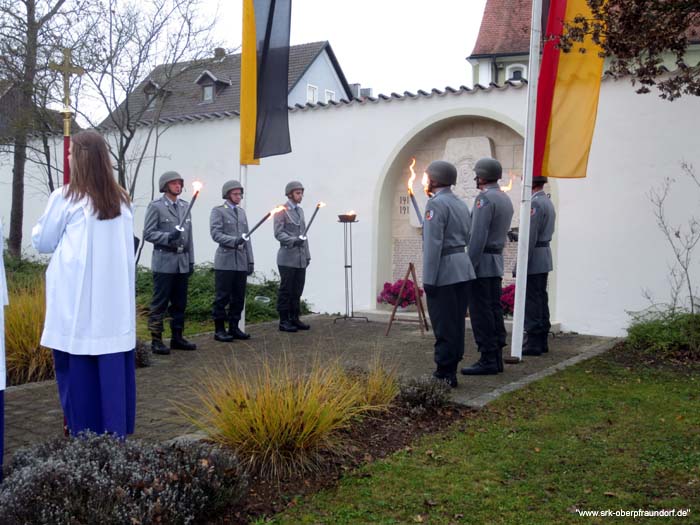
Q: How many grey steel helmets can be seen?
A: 6